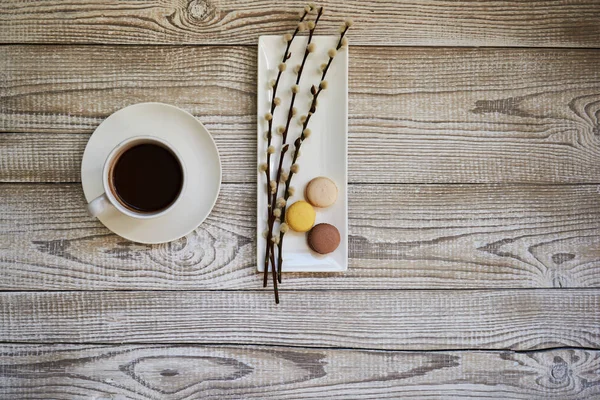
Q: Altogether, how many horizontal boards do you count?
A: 5